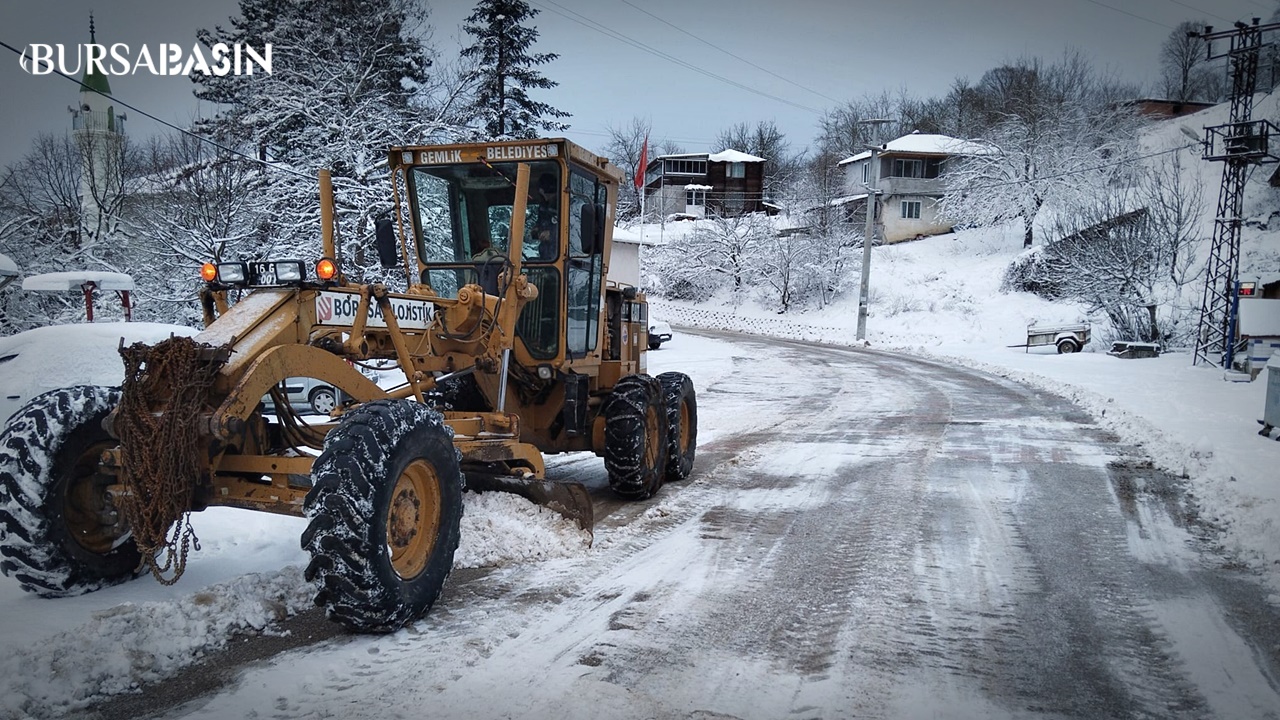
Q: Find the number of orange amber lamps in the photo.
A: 2